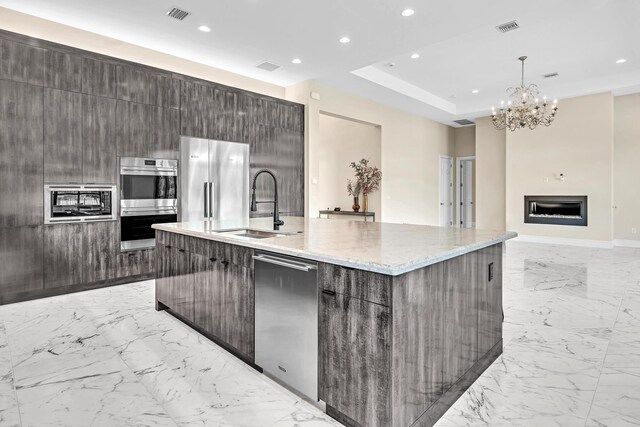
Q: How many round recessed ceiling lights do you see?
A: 7